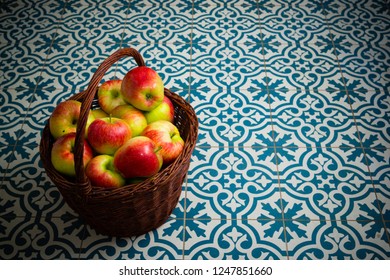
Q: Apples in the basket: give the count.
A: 11